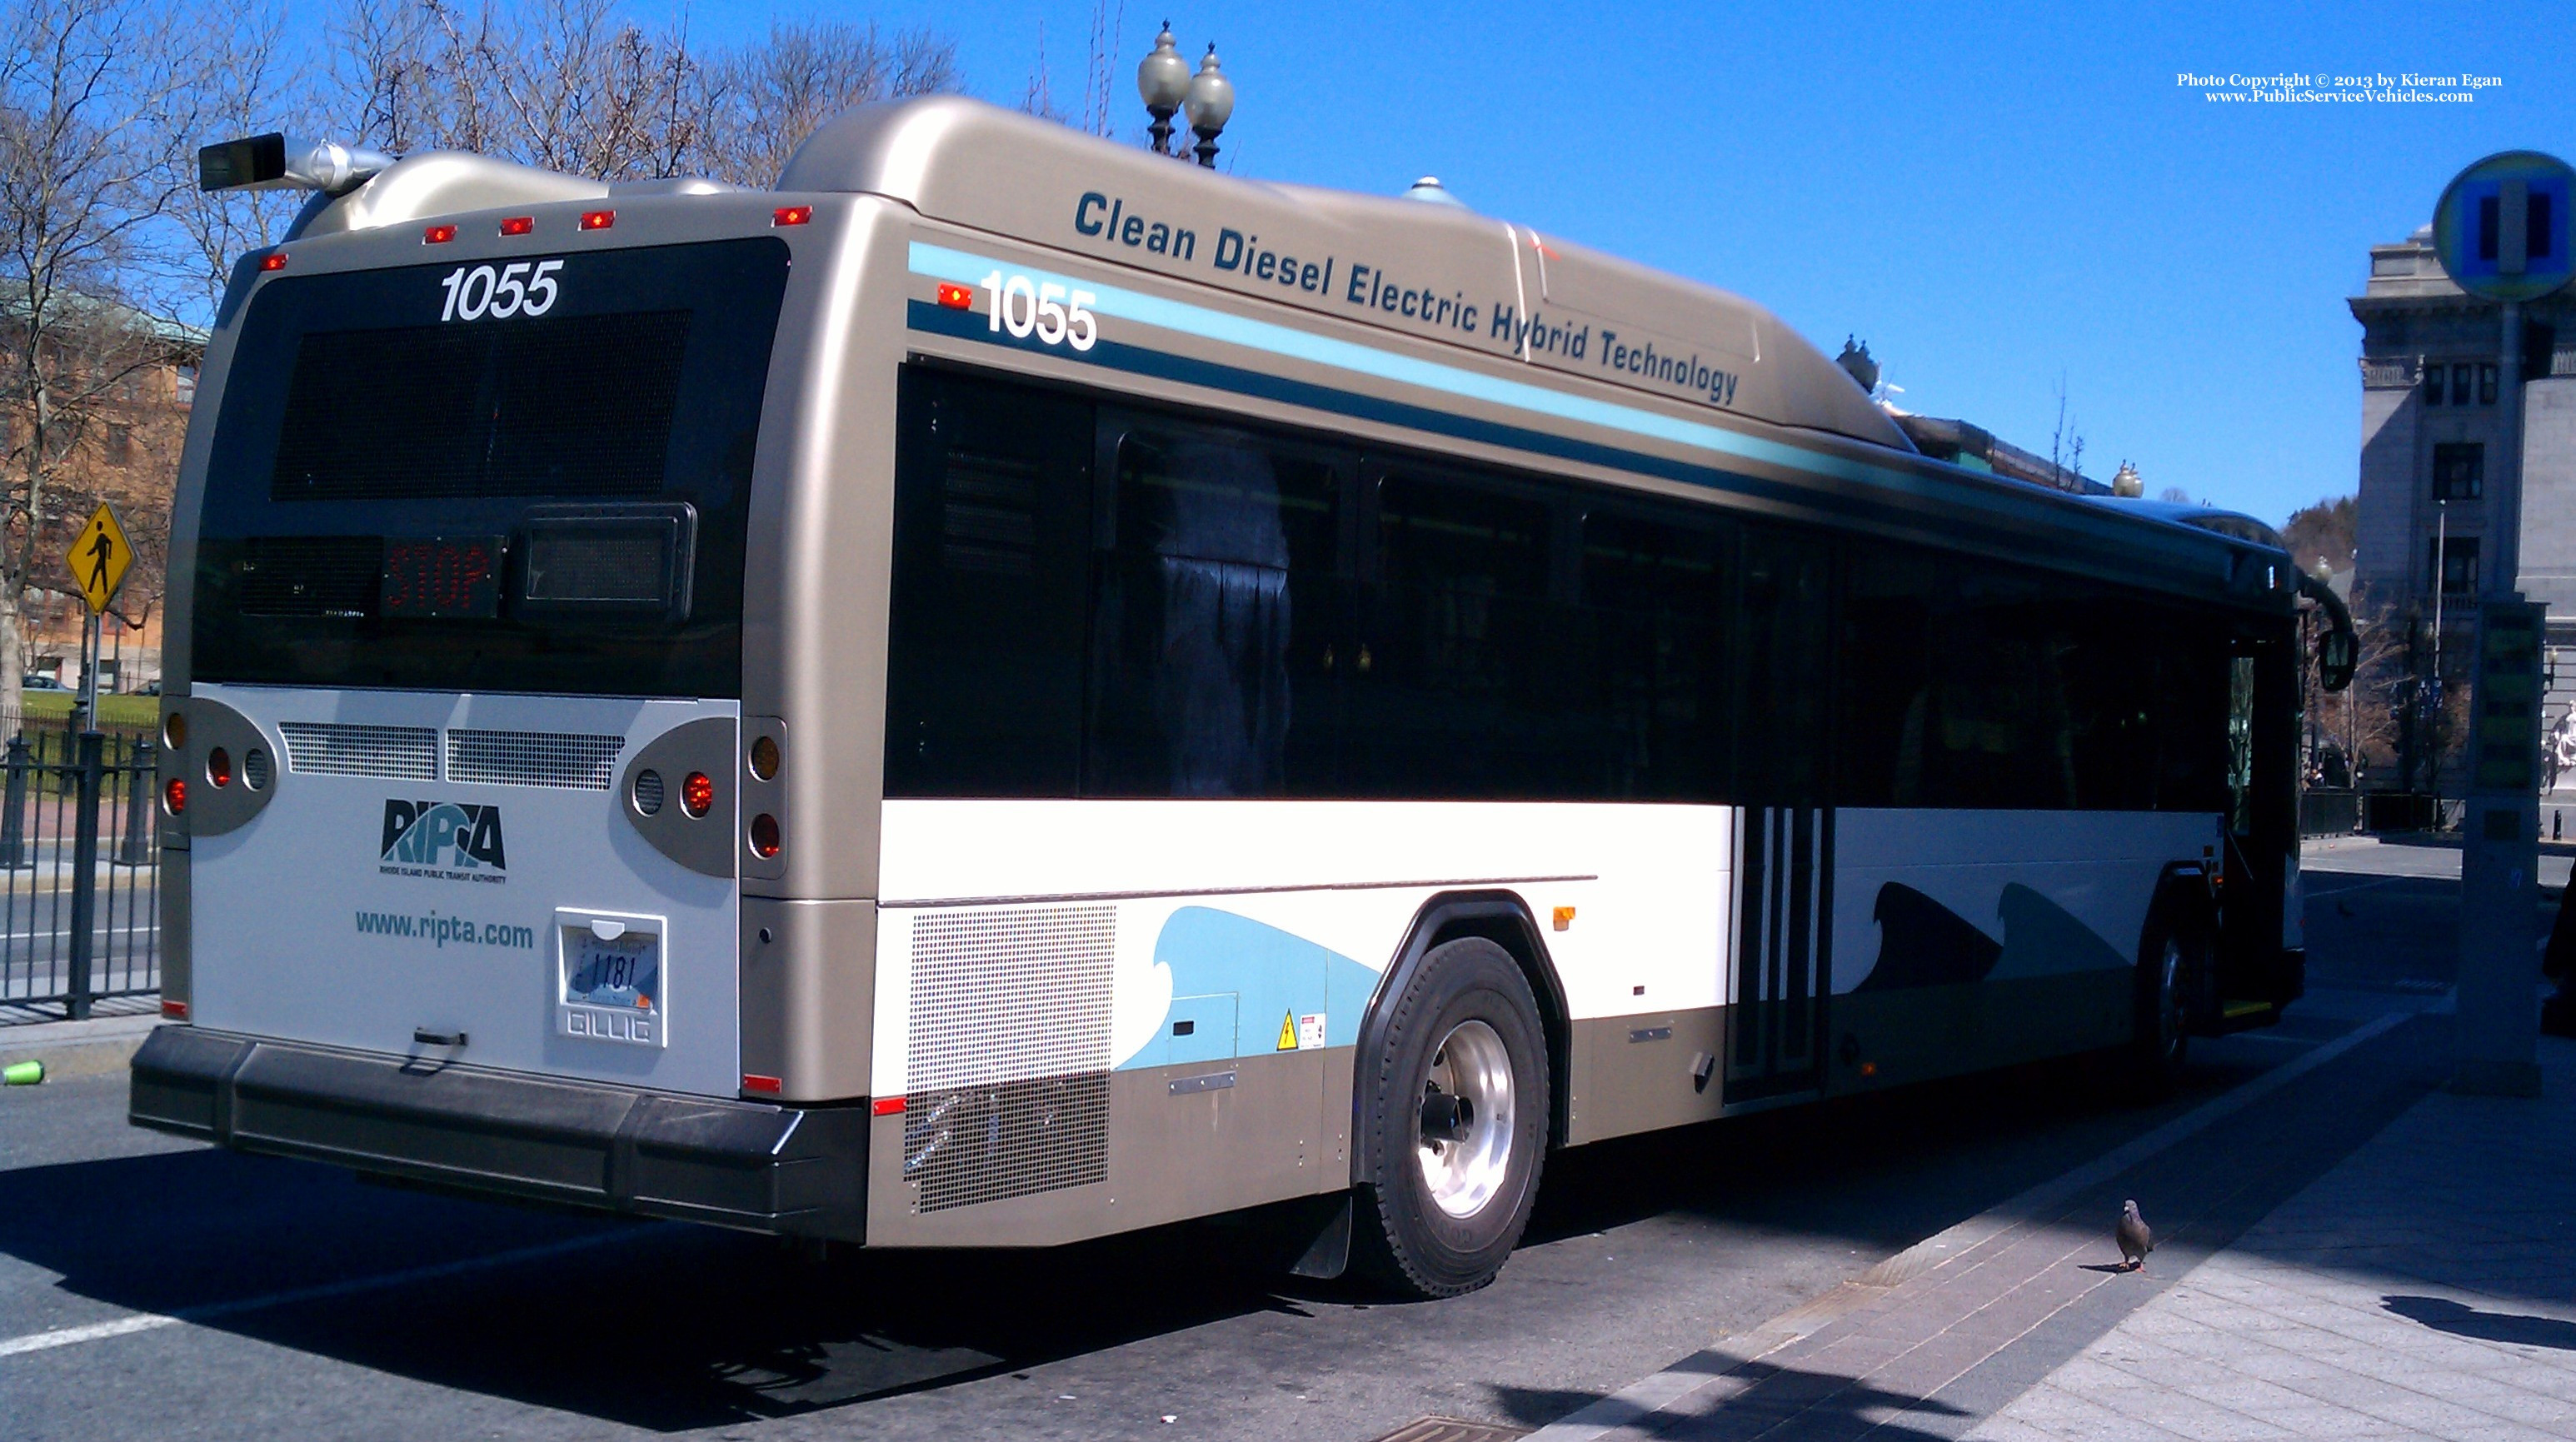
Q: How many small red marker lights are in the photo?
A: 6